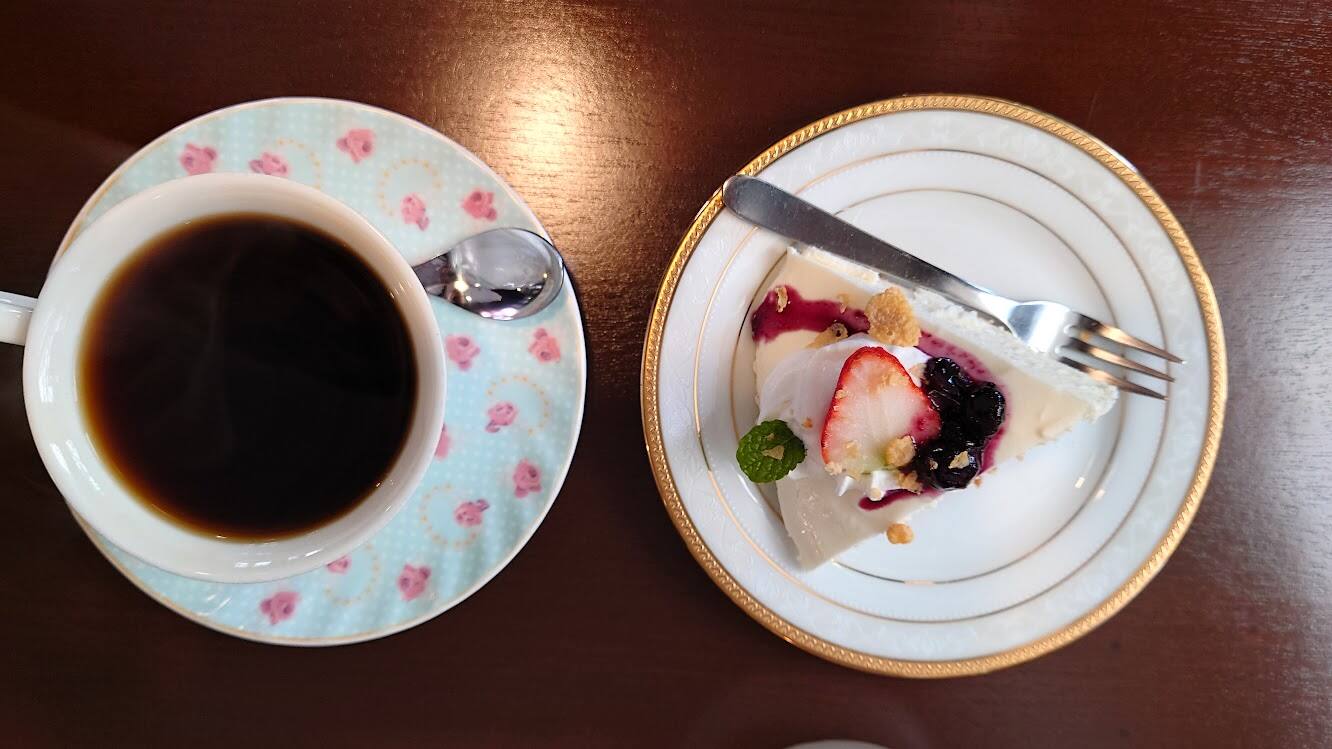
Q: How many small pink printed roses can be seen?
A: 14